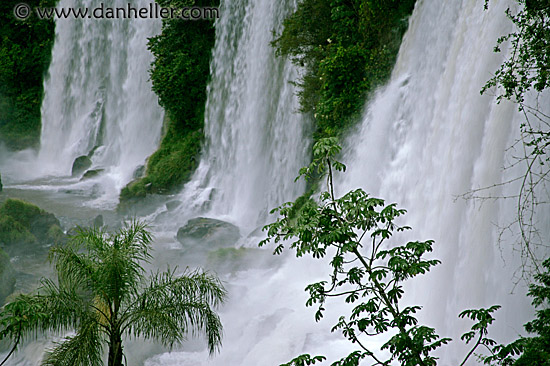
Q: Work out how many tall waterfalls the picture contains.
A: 3